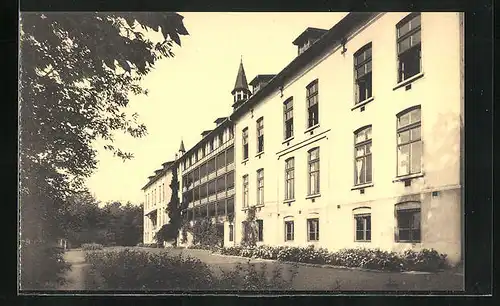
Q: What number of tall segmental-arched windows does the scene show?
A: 12